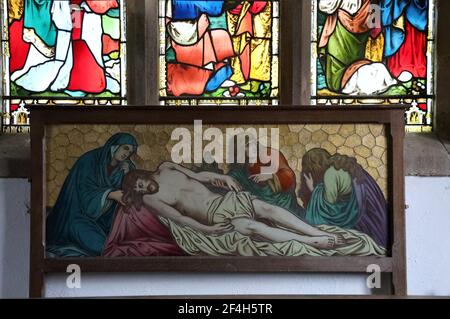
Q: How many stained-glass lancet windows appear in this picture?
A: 3